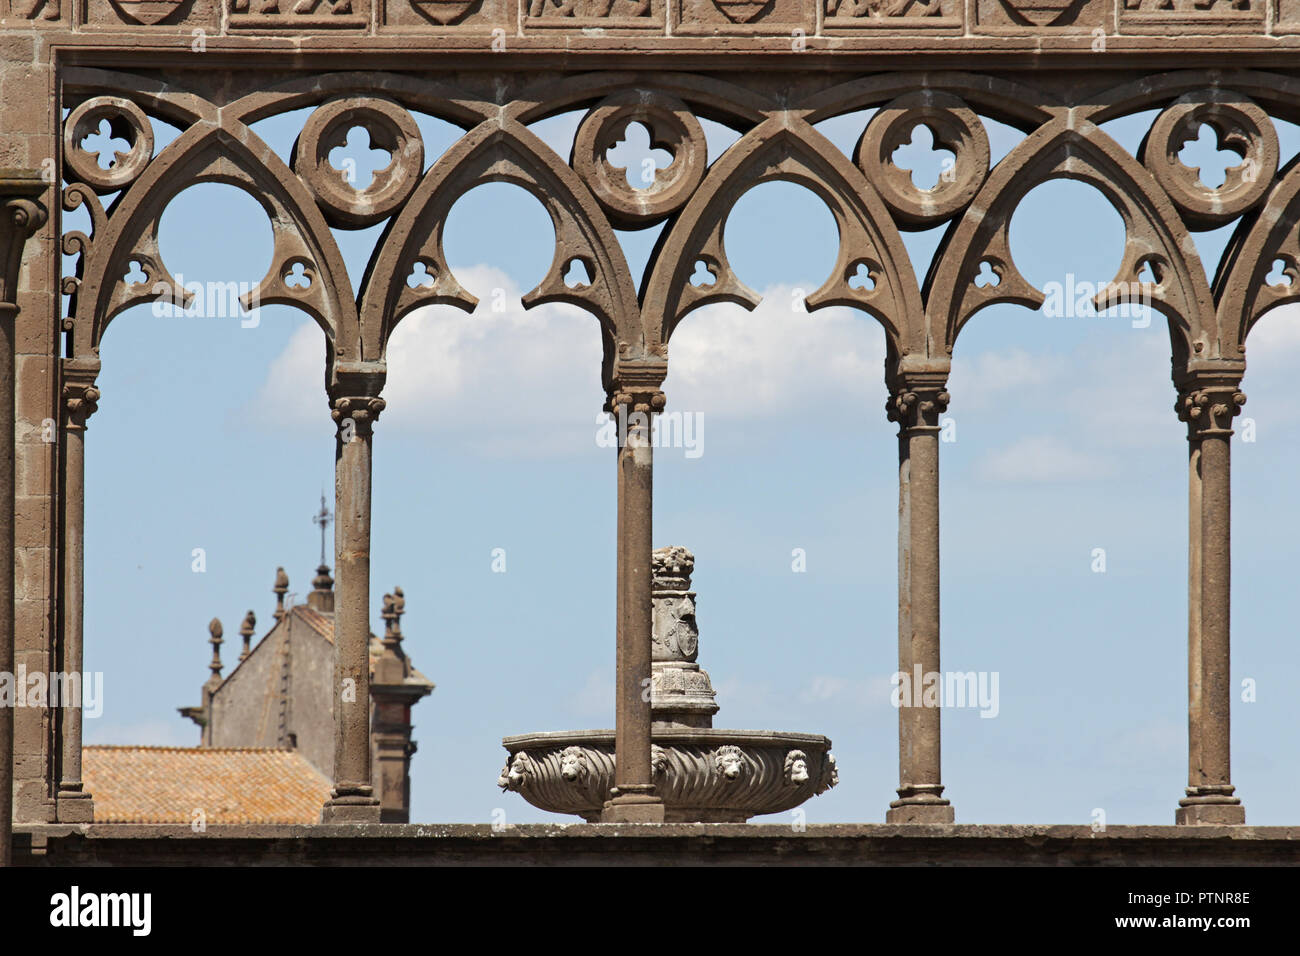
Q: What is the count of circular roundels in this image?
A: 5